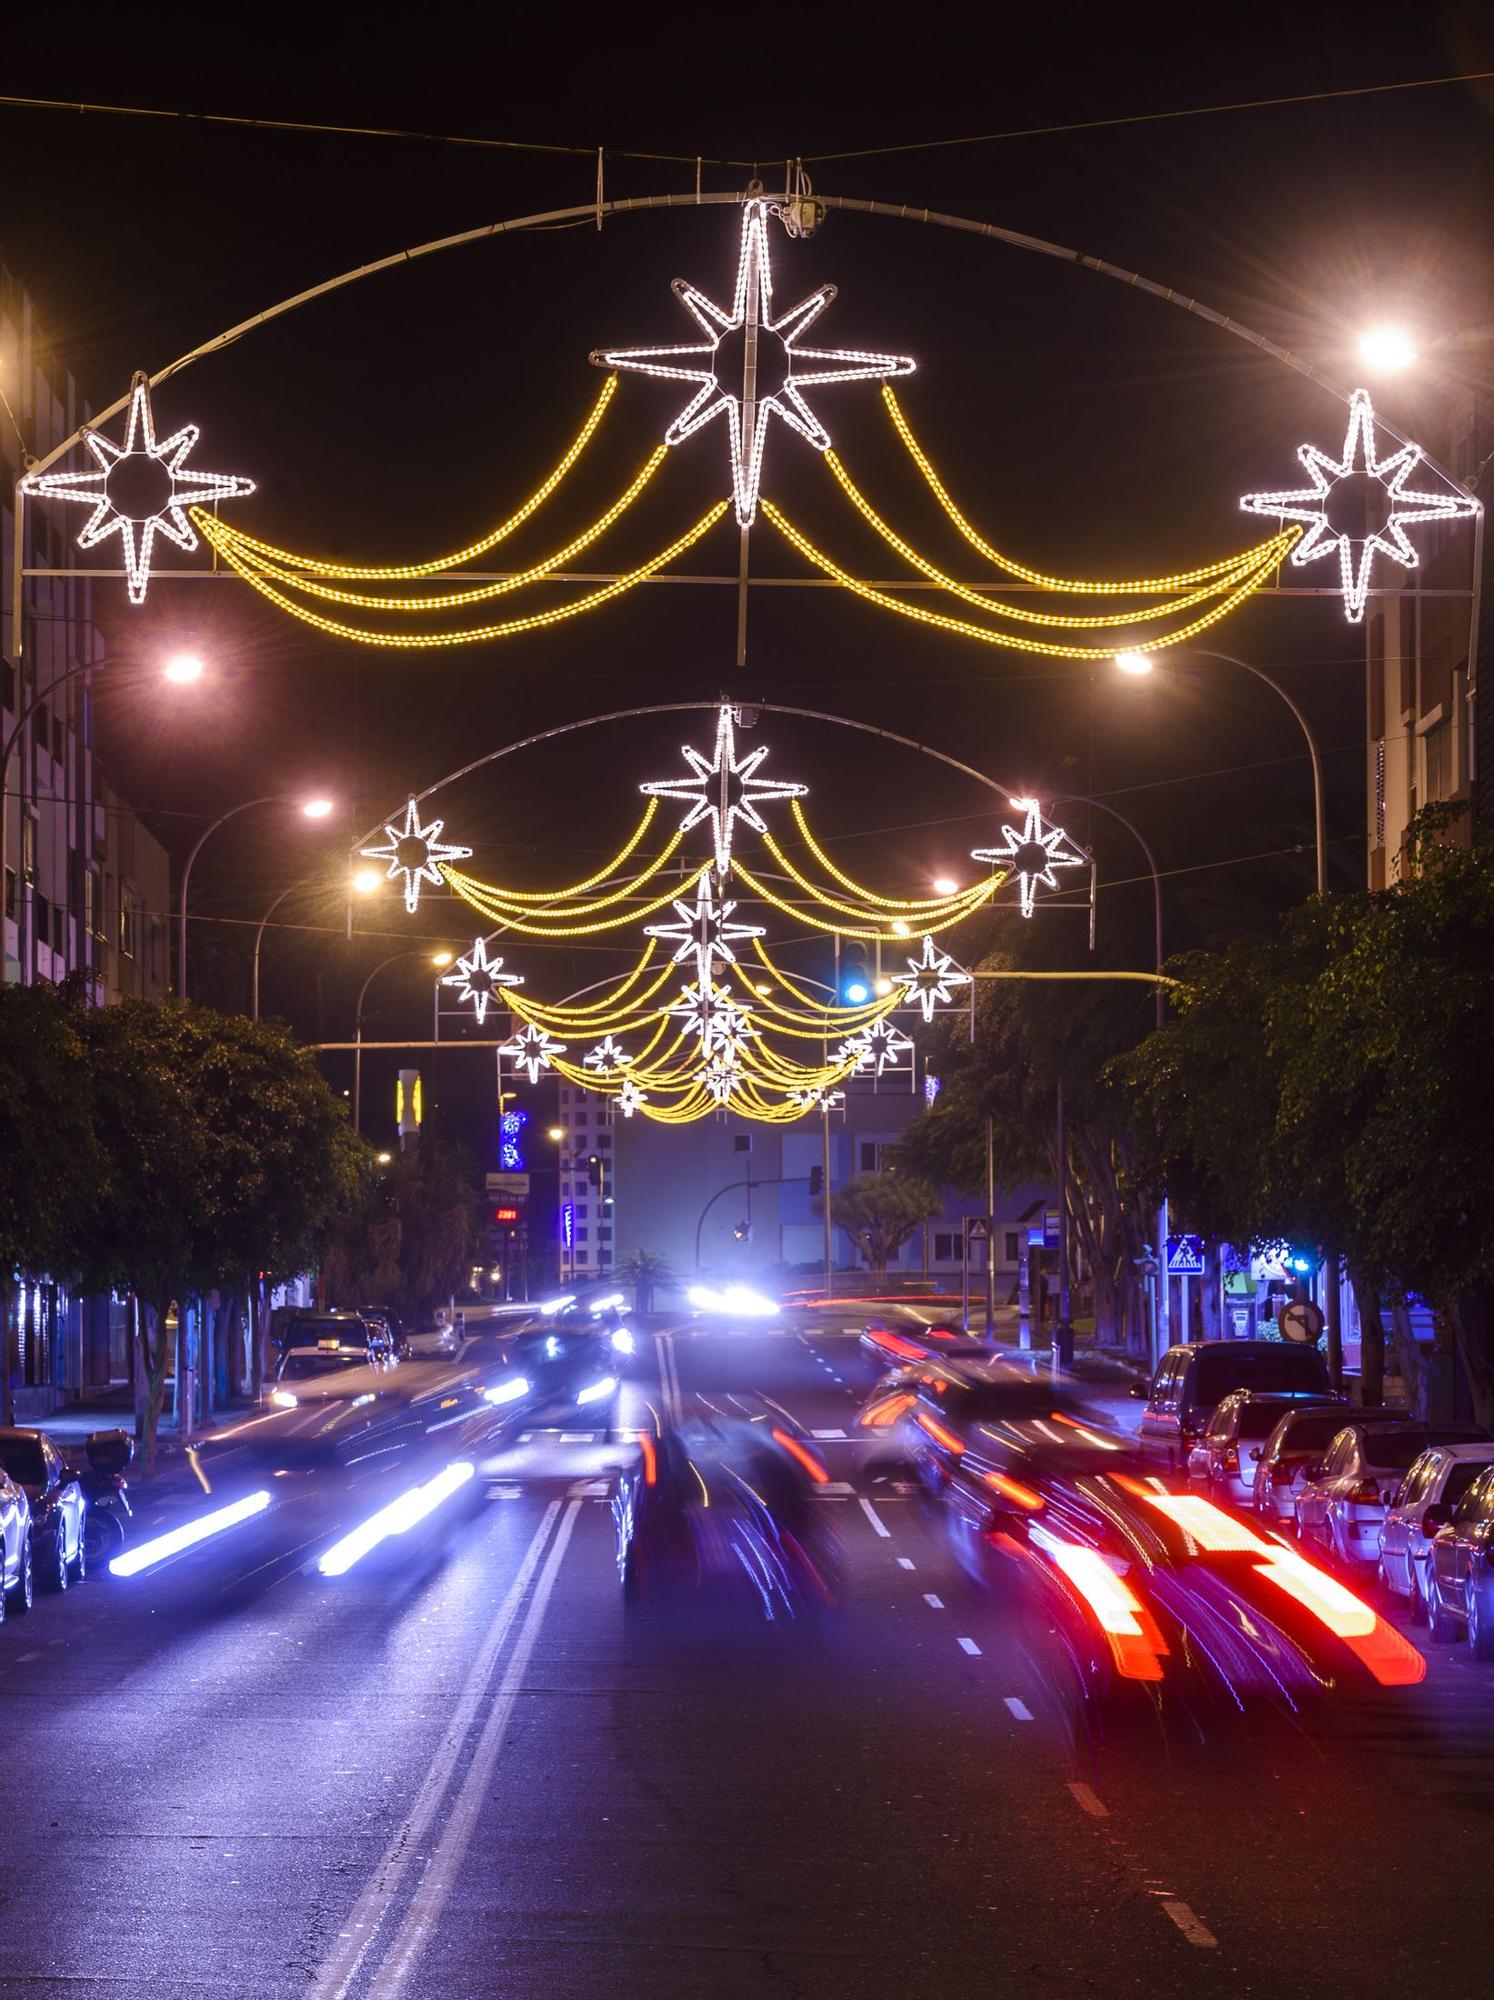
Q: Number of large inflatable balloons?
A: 0